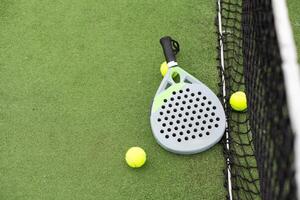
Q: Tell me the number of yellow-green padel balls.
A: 3